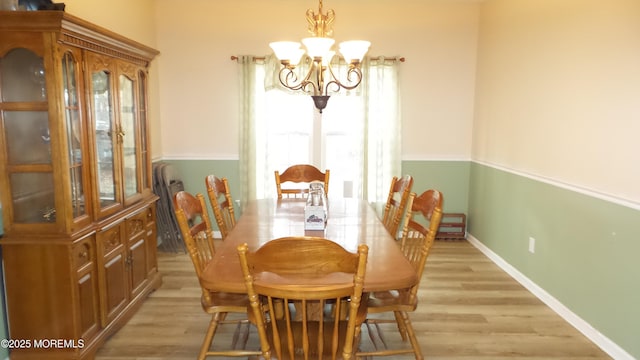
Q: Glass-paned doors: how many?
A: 2